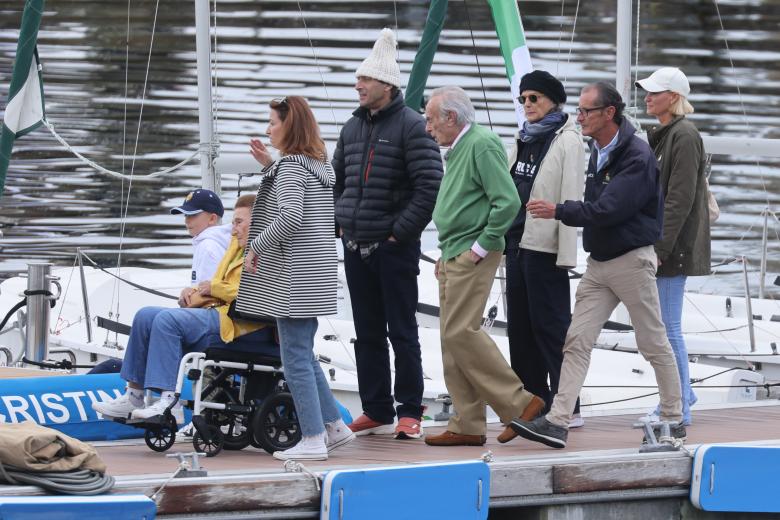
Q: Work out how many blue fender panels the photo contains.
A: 3